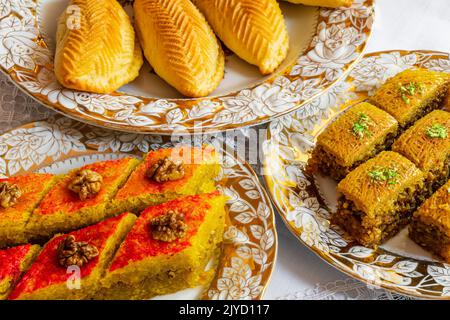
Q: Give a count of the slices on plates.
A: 11